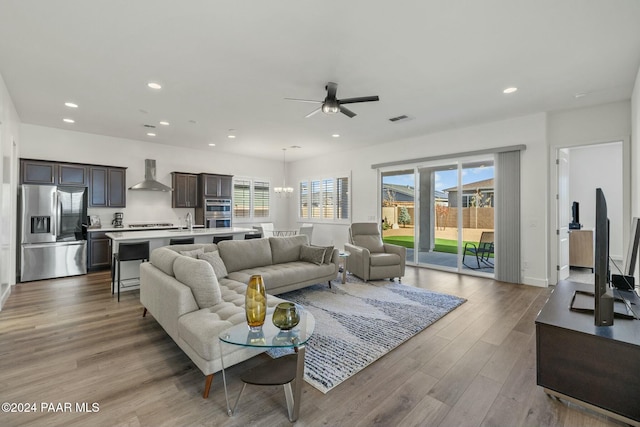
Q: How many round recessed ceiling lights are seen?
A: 9